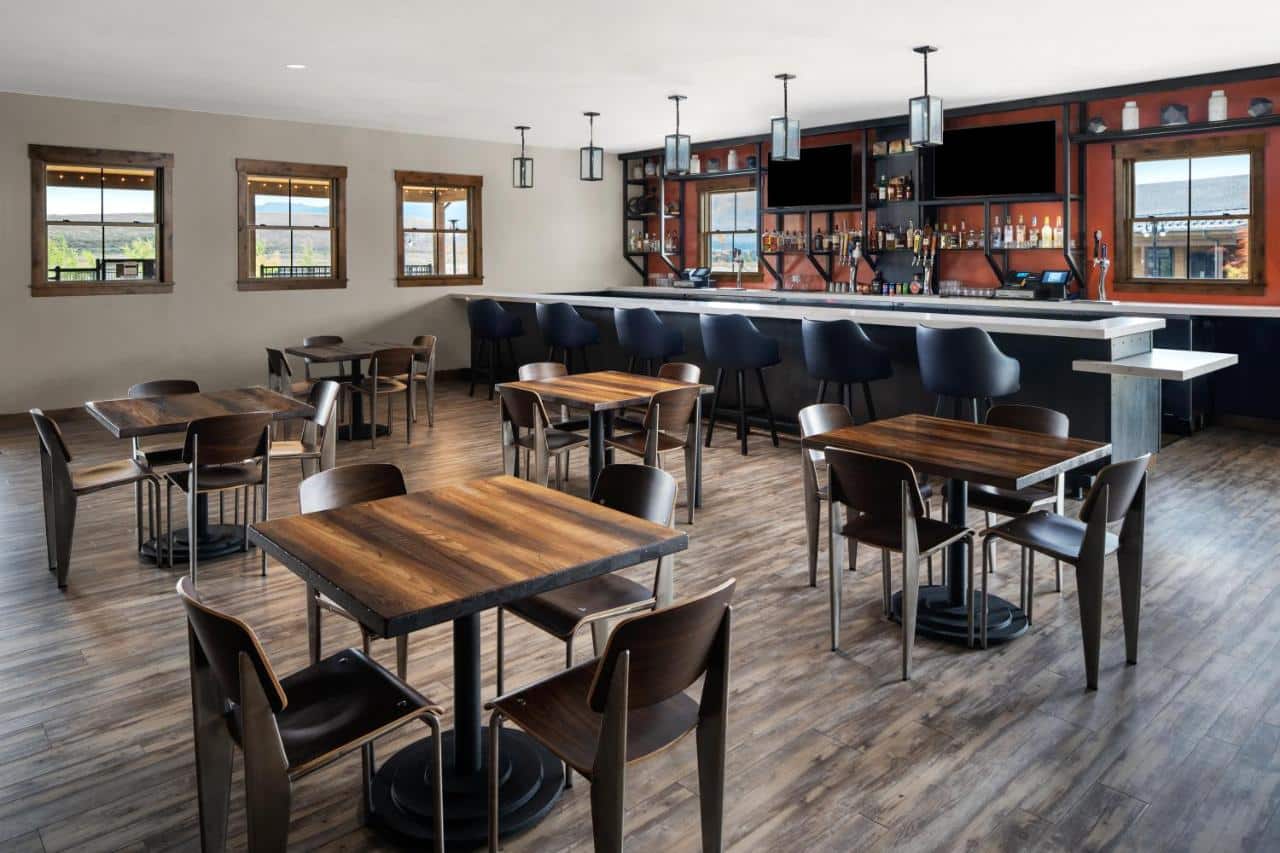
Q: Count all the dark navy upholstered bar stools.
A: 6